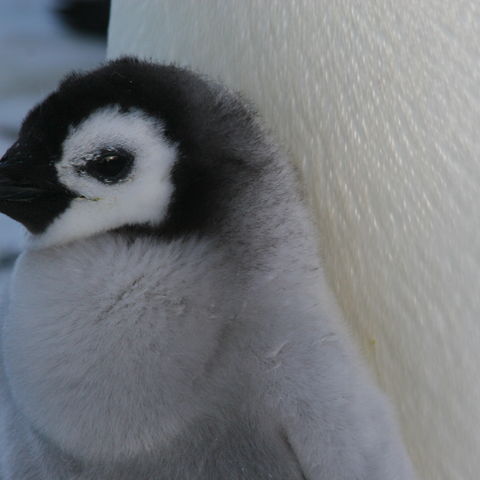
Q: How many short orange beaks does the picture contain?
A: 0